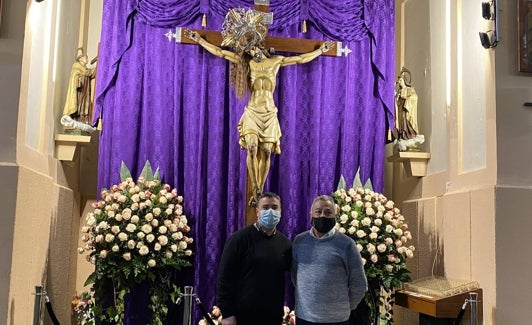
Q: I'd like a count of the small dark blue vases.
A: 0